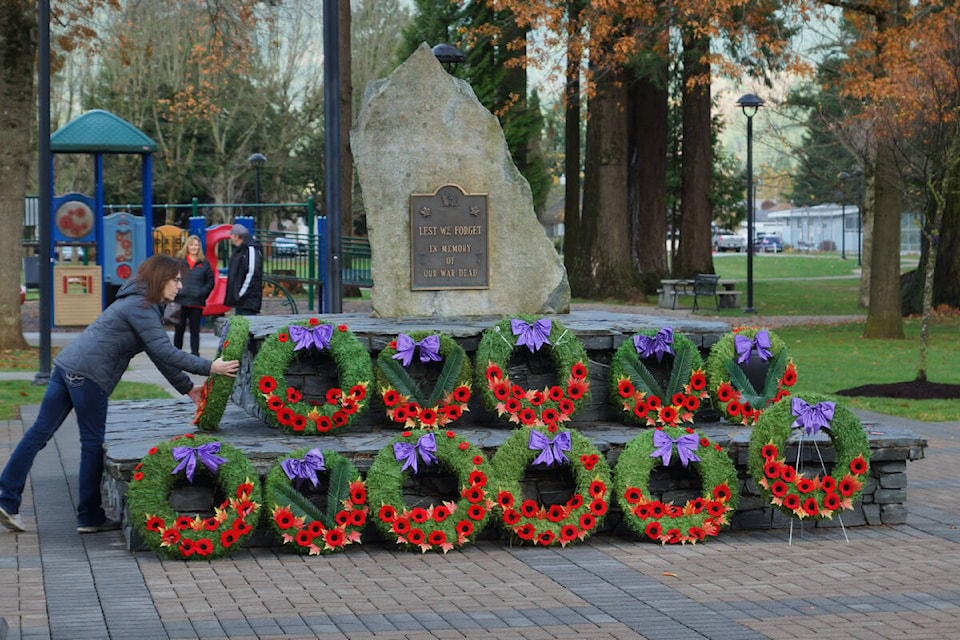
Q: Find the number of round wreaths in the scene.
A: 12